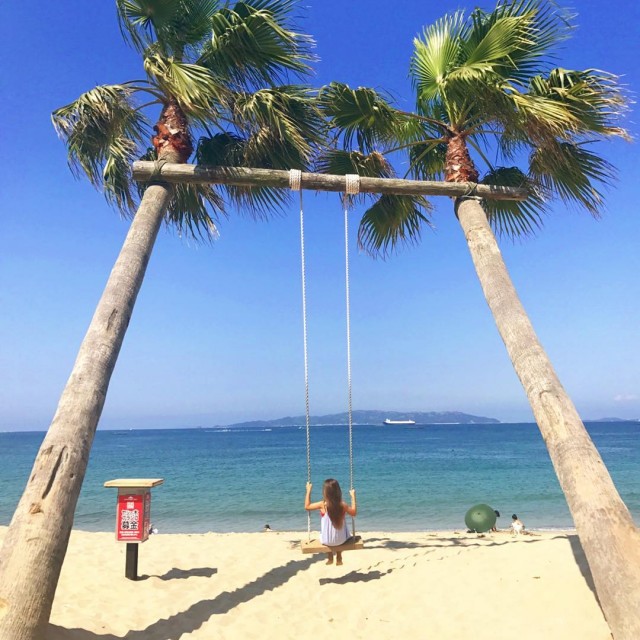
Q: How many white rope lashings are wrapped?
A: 2